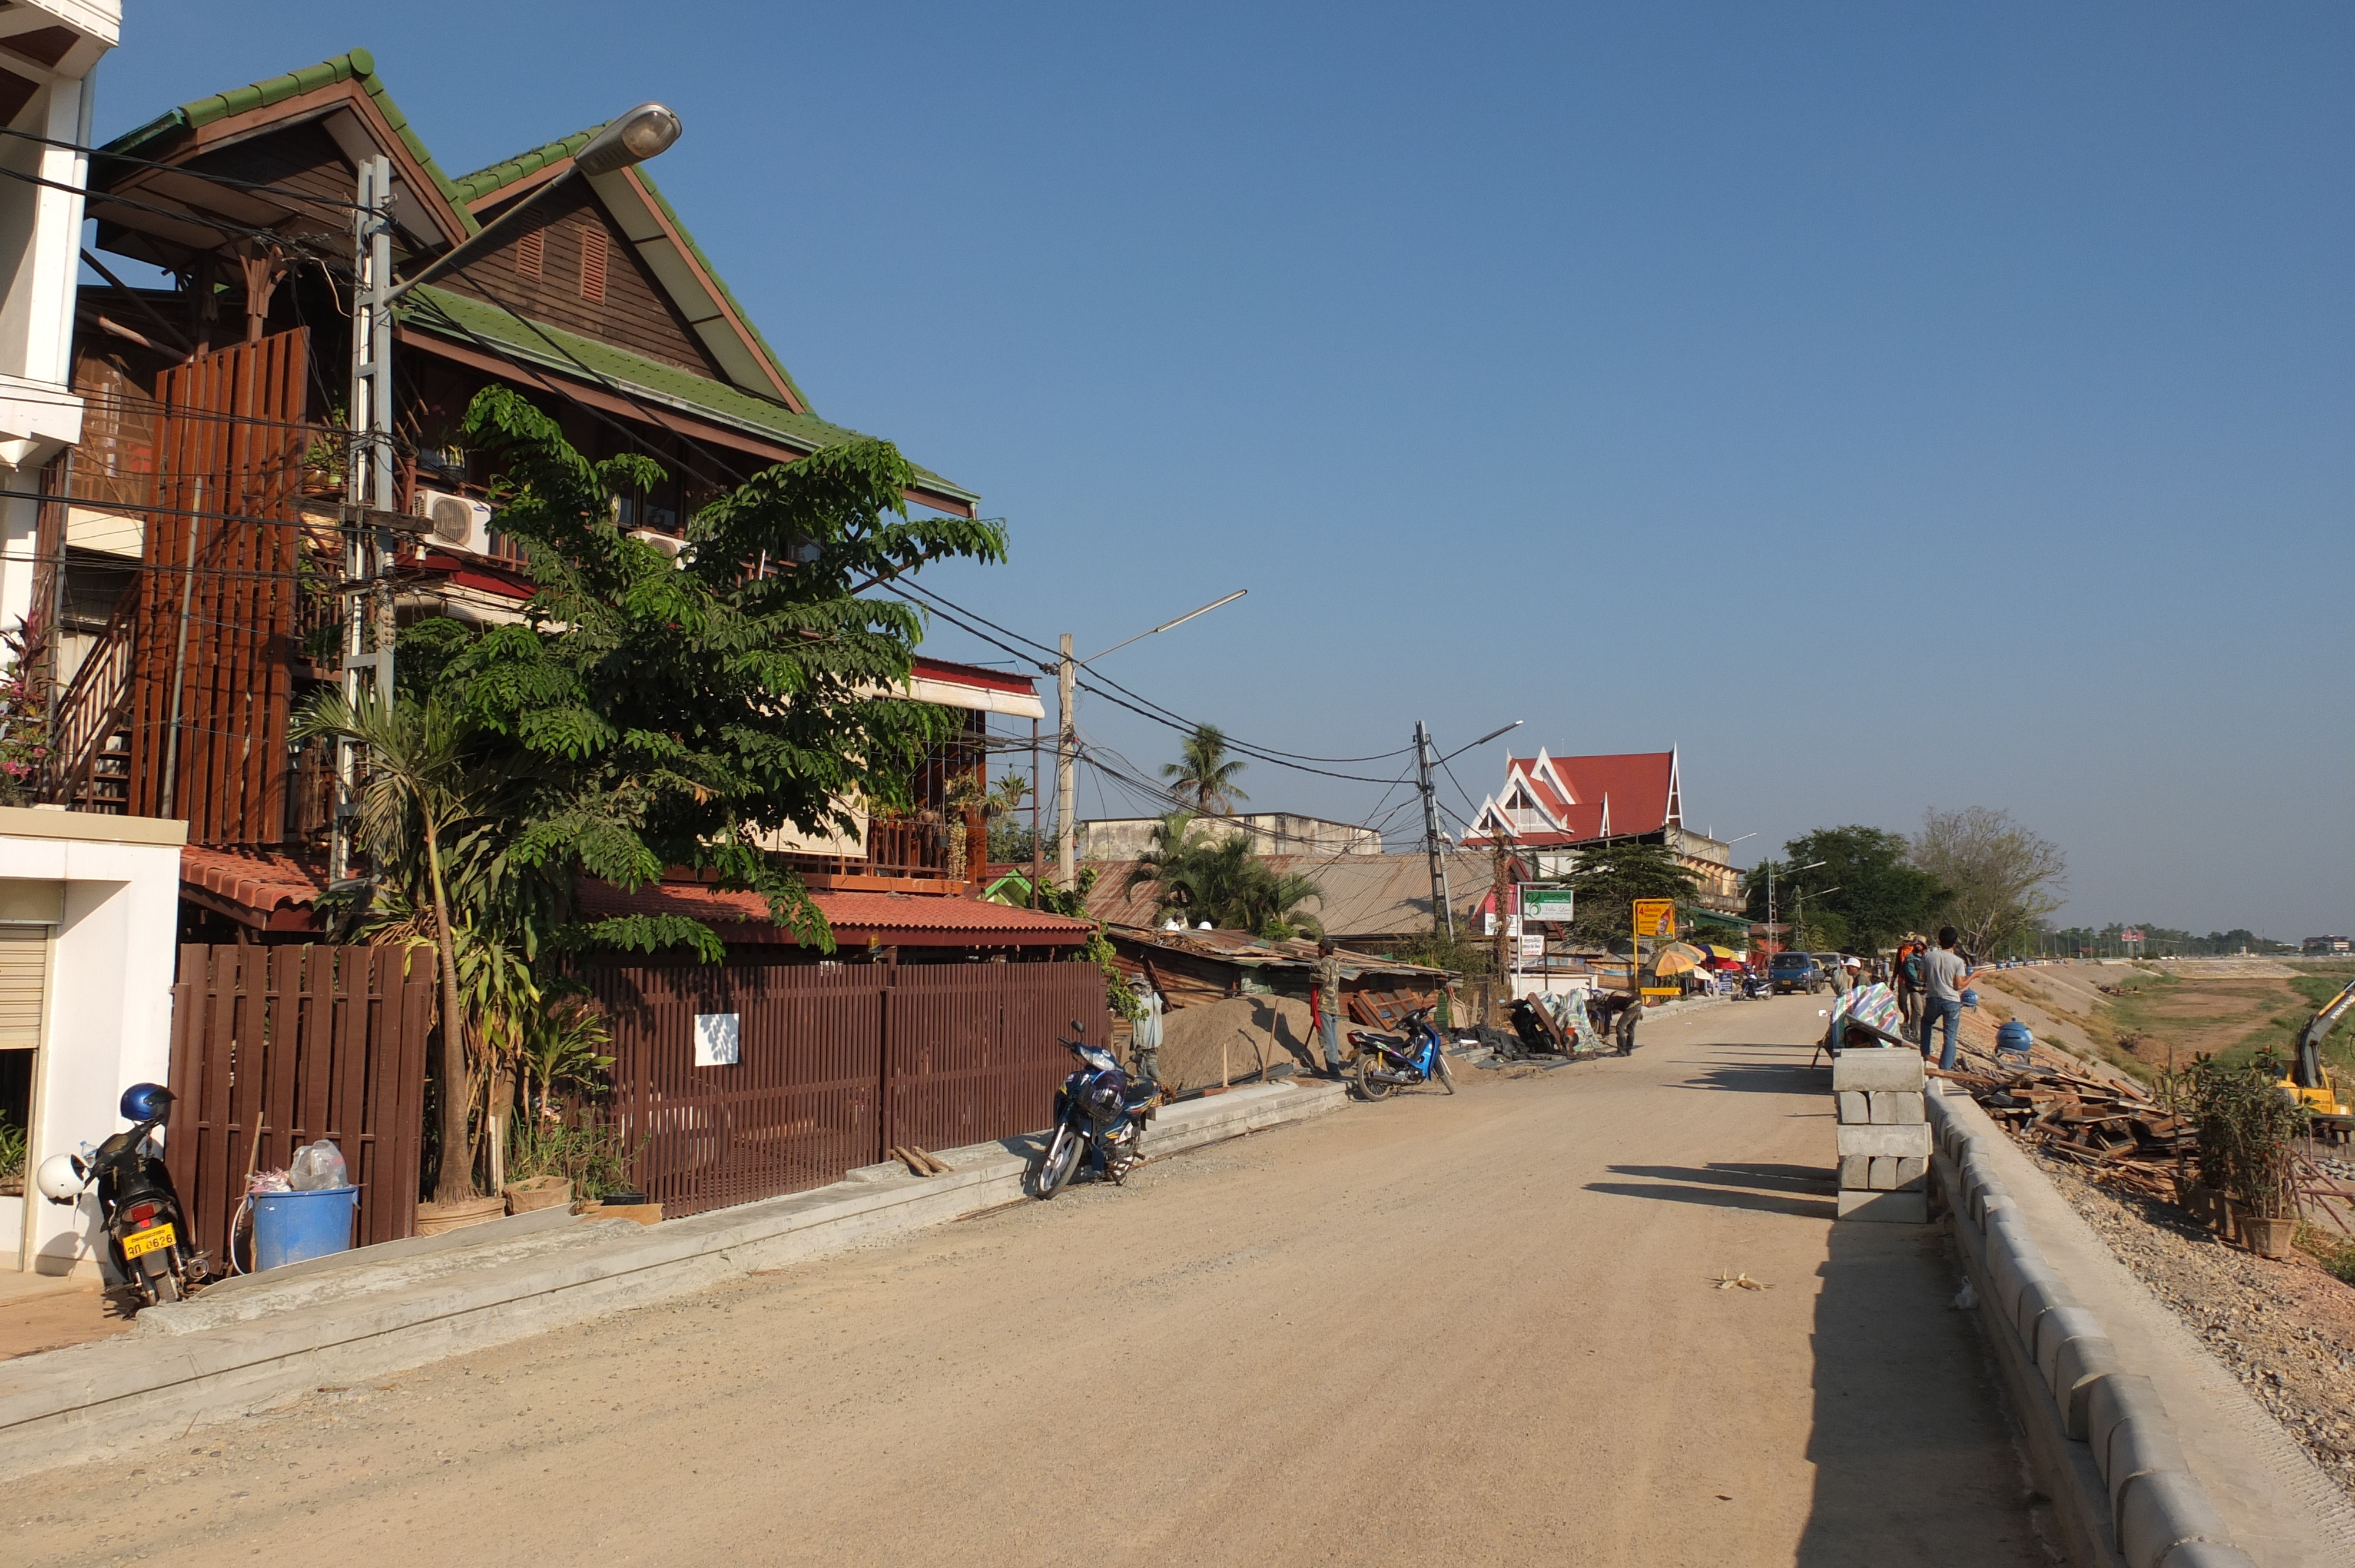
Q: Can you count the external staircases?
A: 1